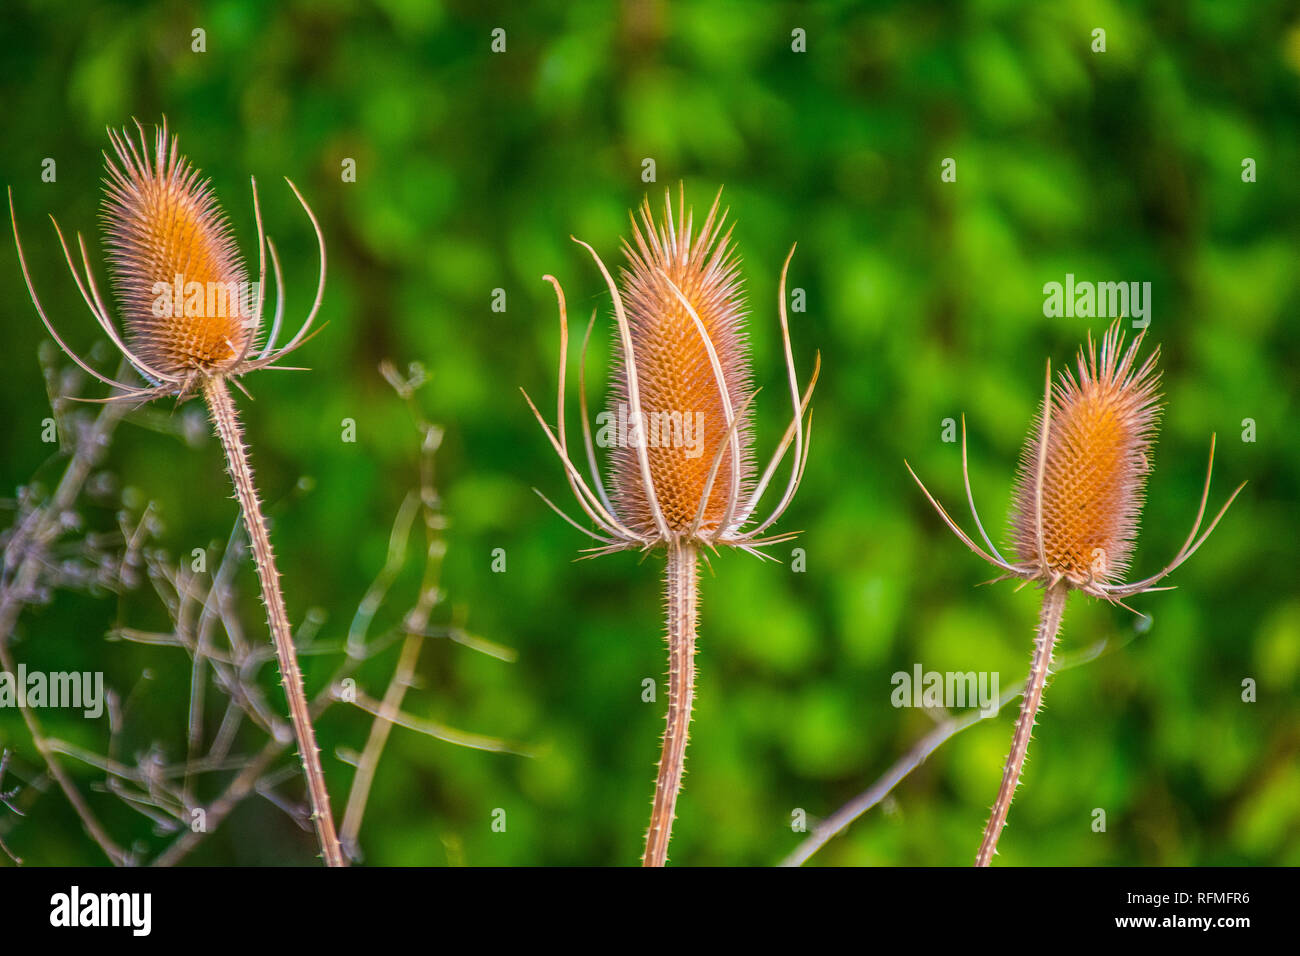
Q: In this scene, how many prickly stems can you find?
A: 3